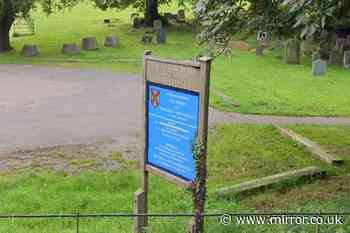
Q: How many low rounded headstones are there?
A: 4